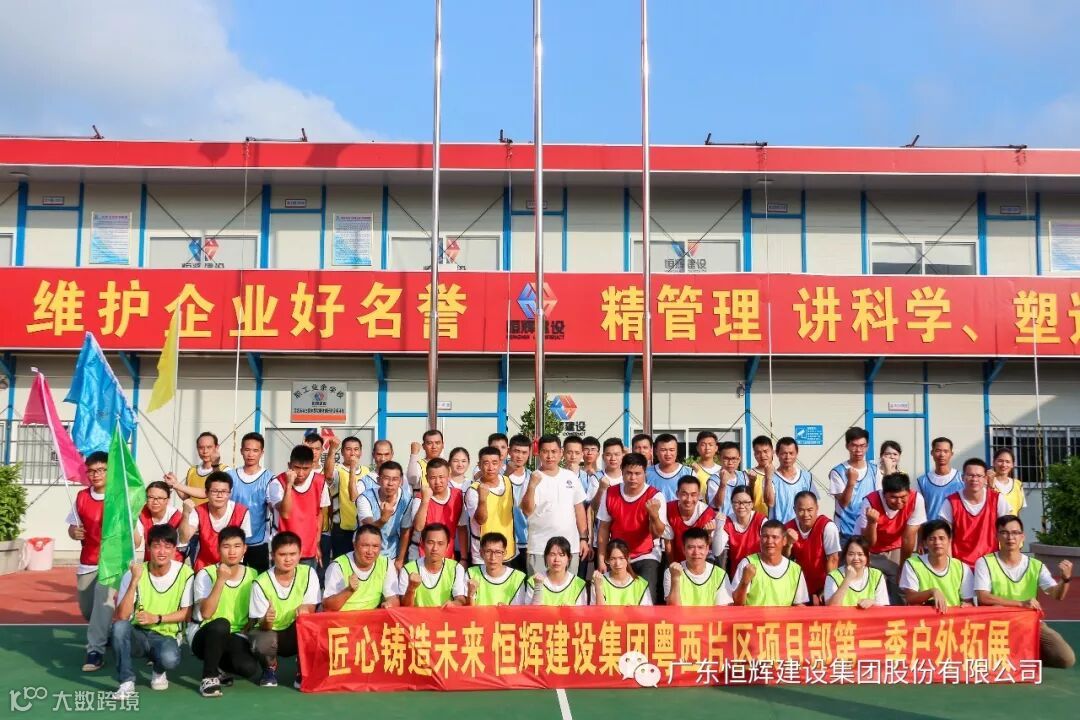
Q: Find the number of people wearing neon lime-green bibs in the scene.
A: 13